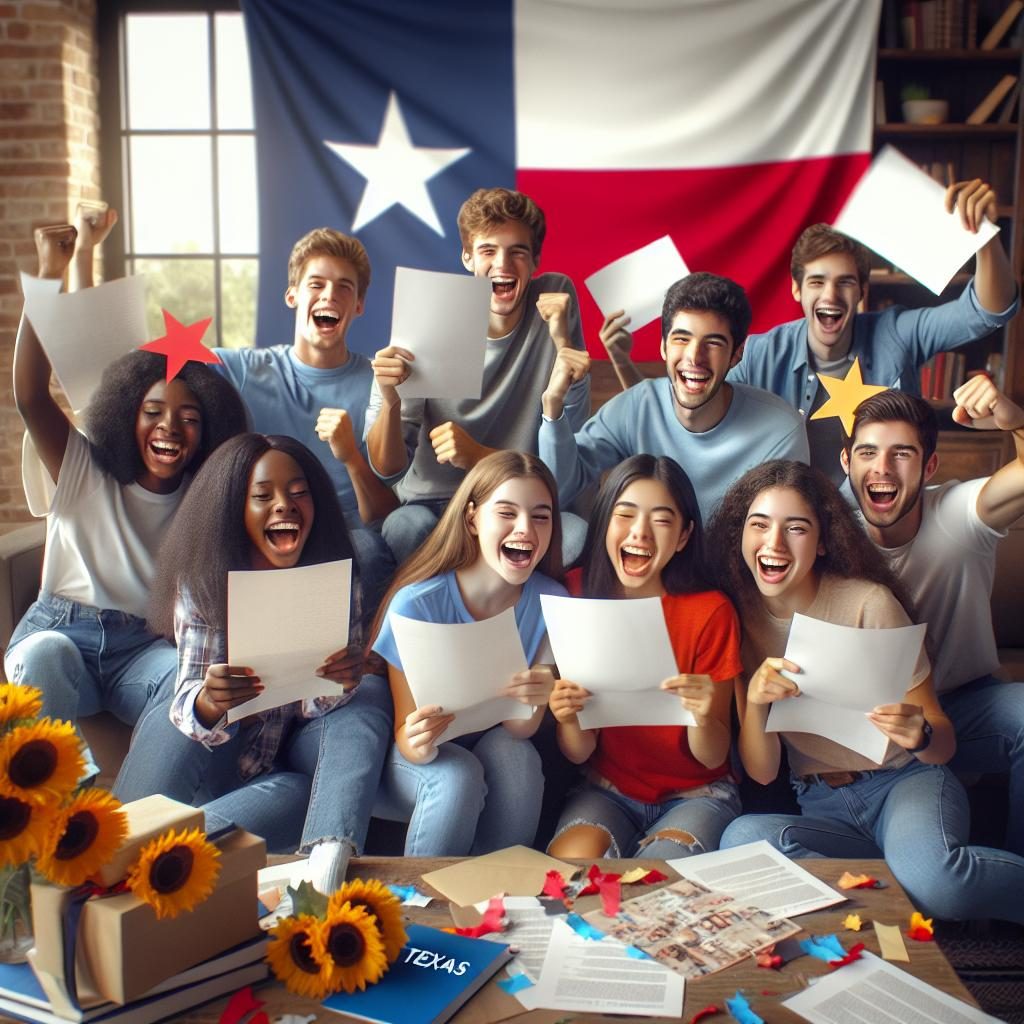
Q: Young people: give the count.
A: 10